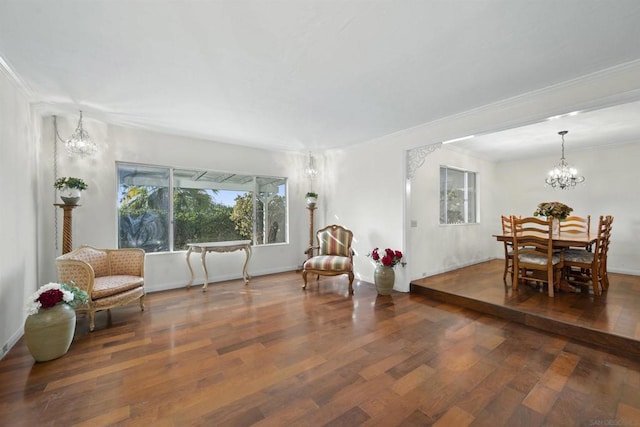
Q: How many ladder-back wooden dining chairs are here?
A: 6